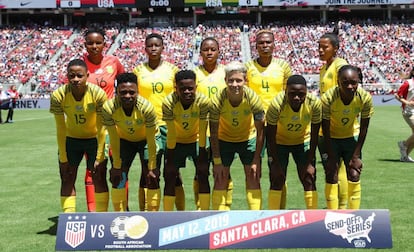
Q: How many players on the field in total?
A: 11